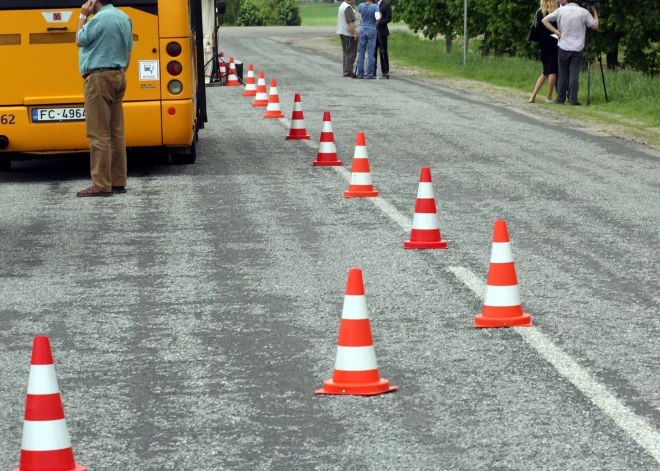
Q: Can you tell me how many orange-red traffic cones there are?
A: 12